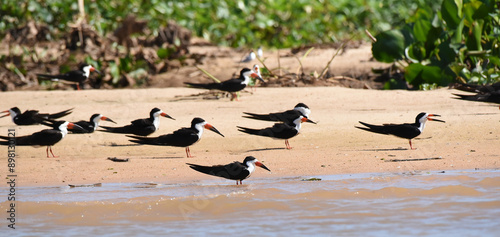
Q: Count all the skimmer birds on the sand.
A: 12